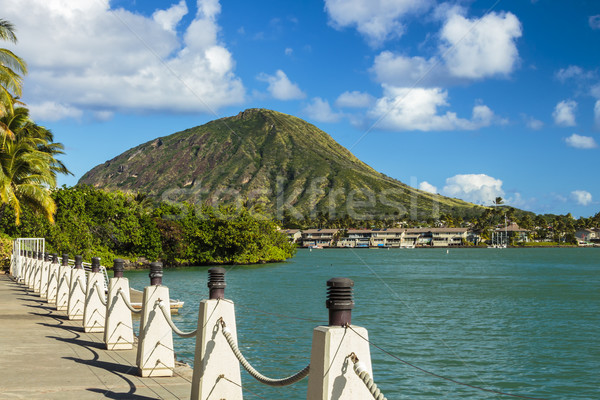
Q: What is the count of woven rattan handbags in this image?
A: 0